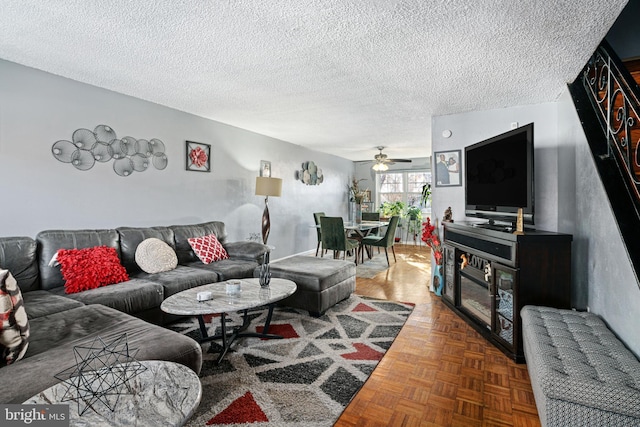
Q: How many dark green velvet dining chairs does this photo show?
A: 4